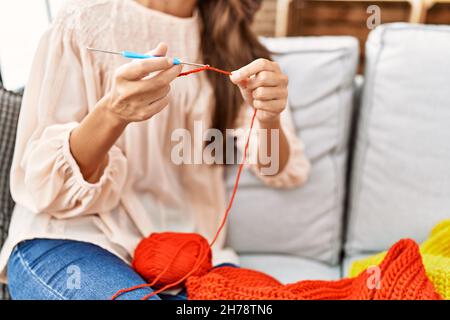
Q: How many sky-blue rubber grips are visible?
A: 1